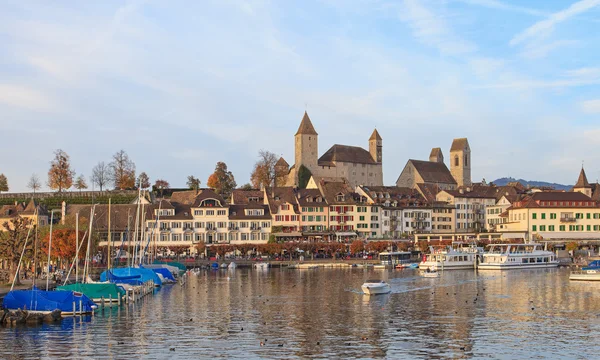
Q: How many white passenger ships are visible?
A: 2